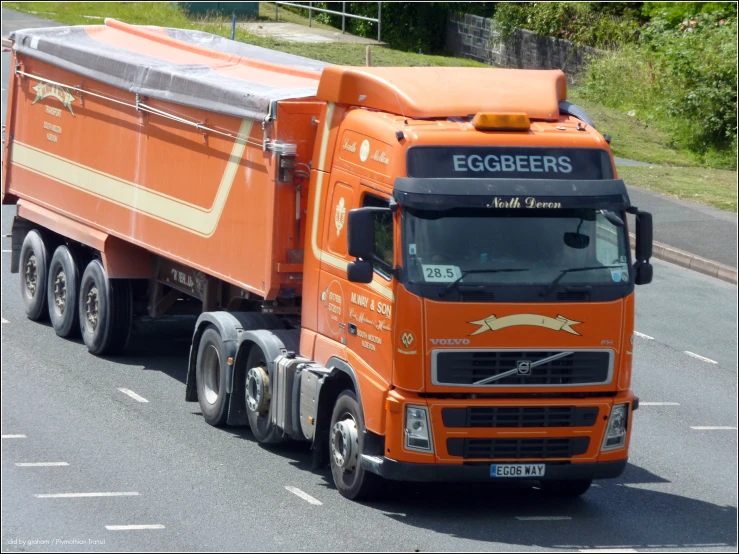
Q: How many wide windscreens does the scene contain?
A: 1